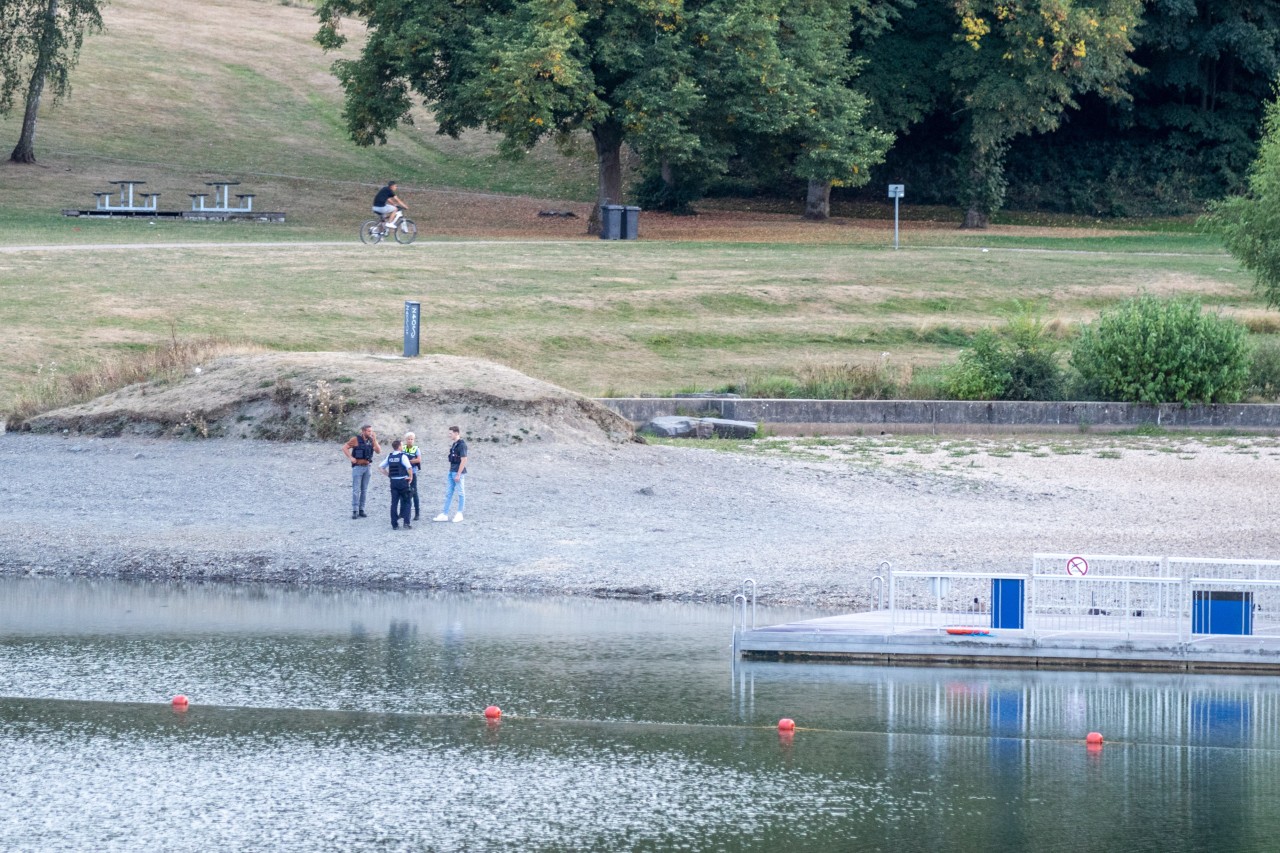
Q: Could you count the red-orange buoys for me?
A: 4